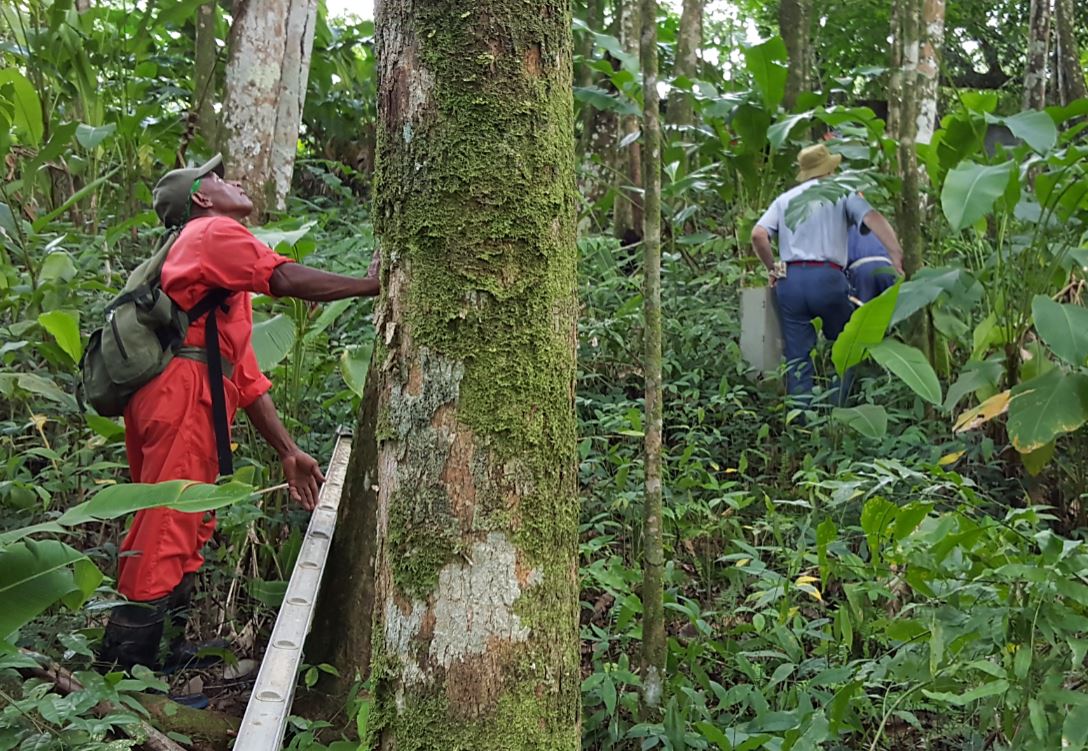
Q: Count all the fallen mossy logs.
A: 1